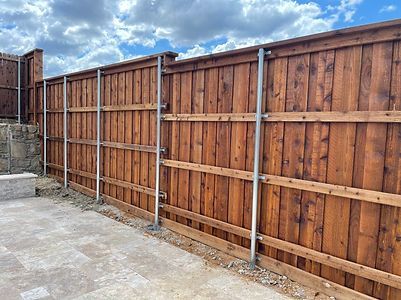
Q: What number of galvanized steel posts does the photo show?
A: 6